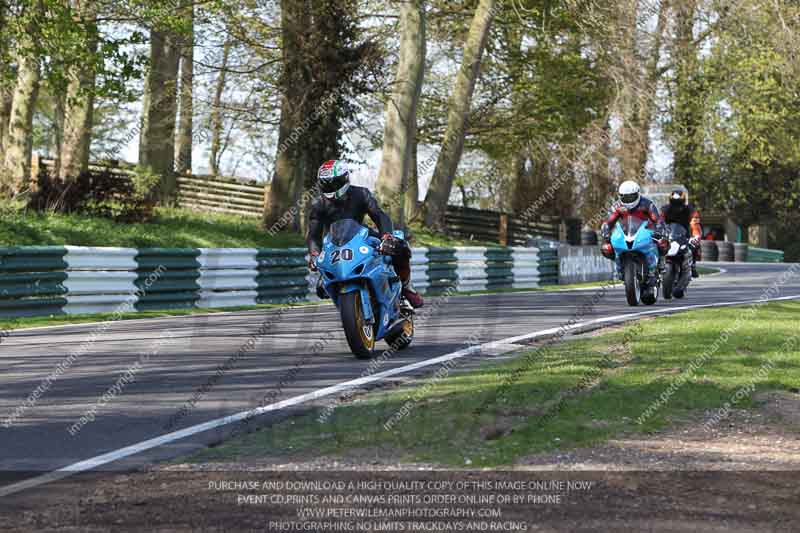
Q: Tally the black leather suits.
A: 1